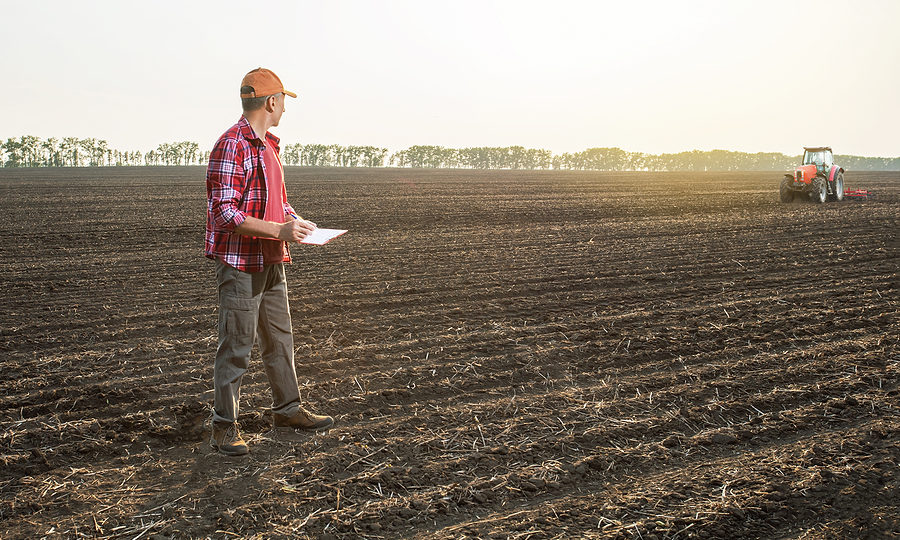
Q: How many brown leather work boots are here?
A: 2